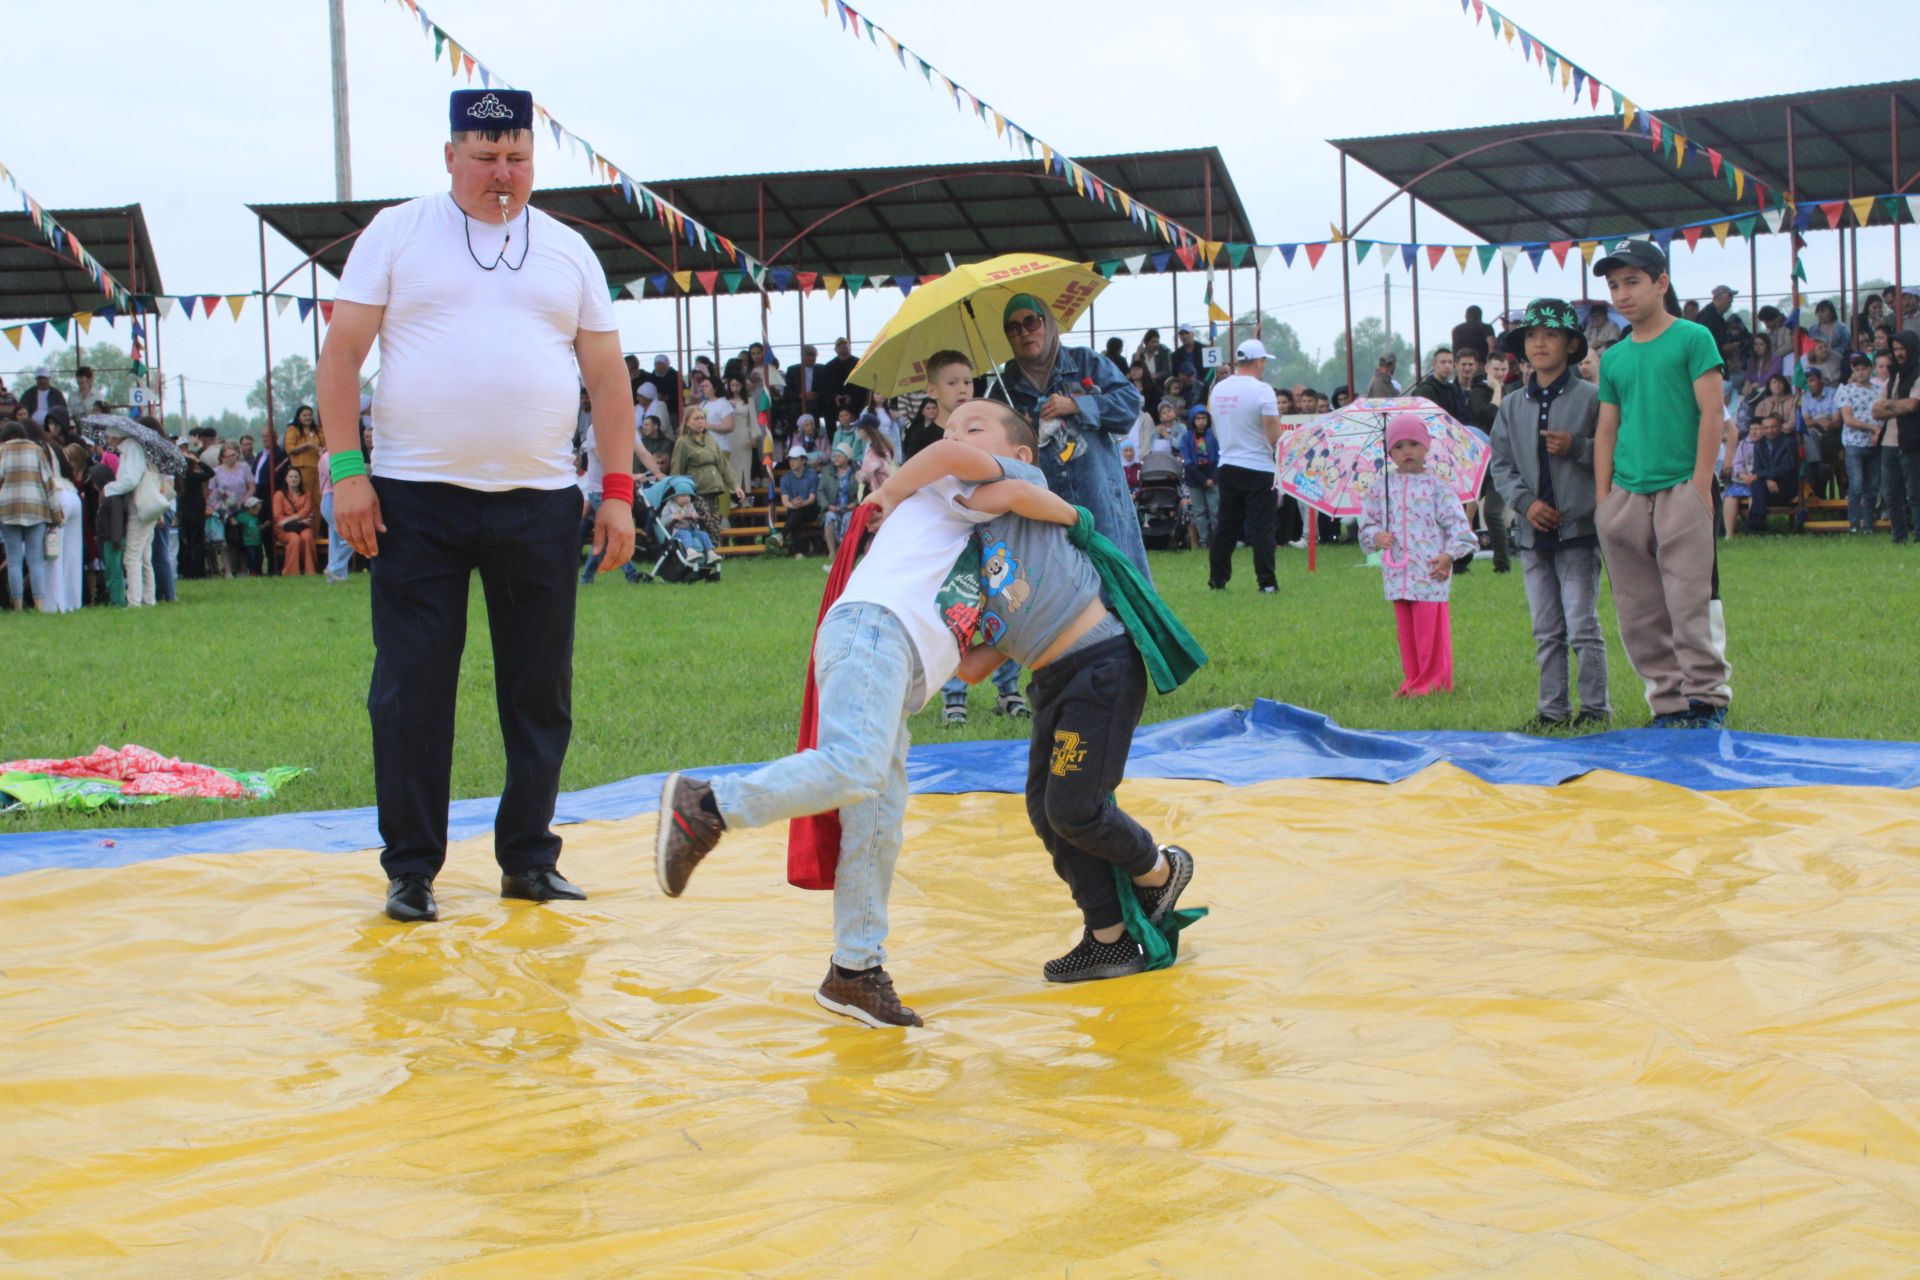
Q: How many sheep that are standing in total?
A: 0